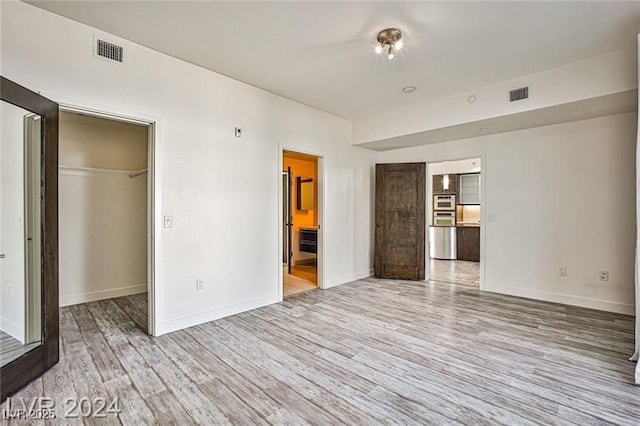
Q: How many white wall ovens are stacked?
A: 2